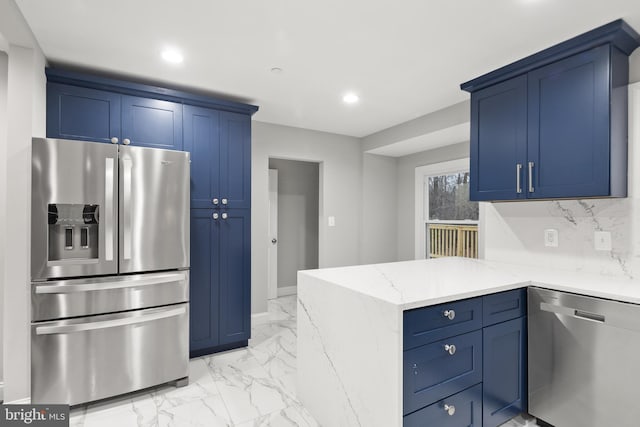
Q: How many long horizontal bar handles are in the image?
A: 2